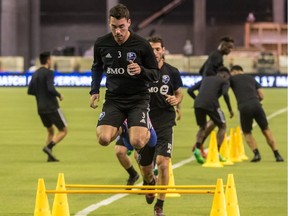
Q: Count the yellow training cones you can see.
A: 9